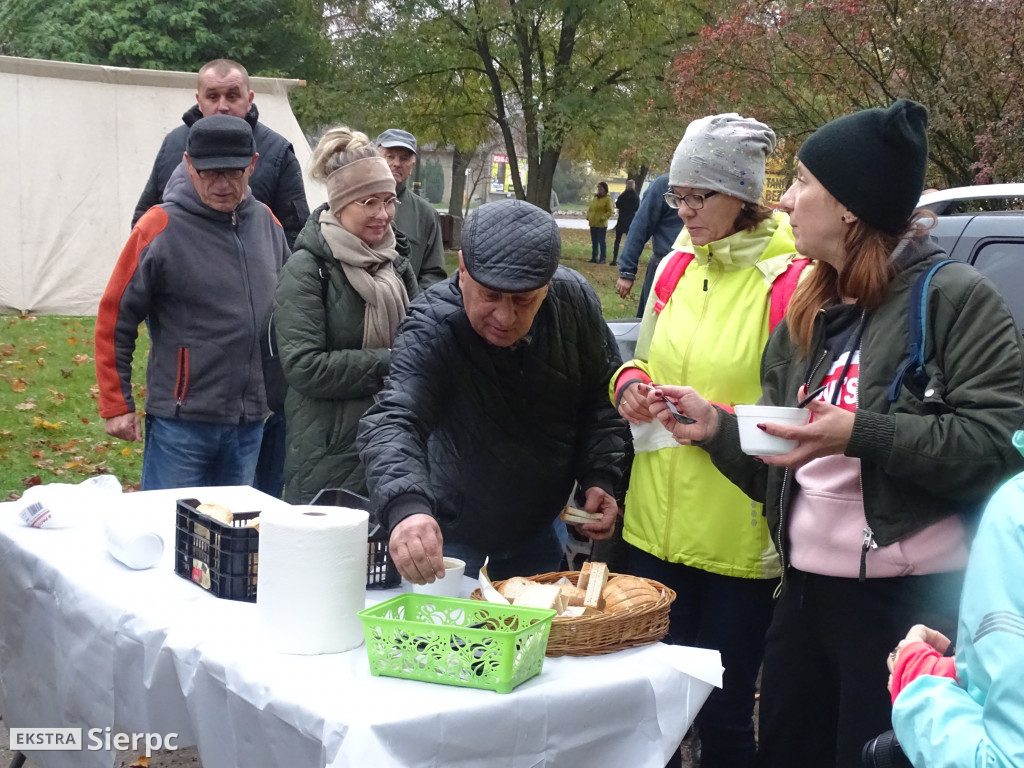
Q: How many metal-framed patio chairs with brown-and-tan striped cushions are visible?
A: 0